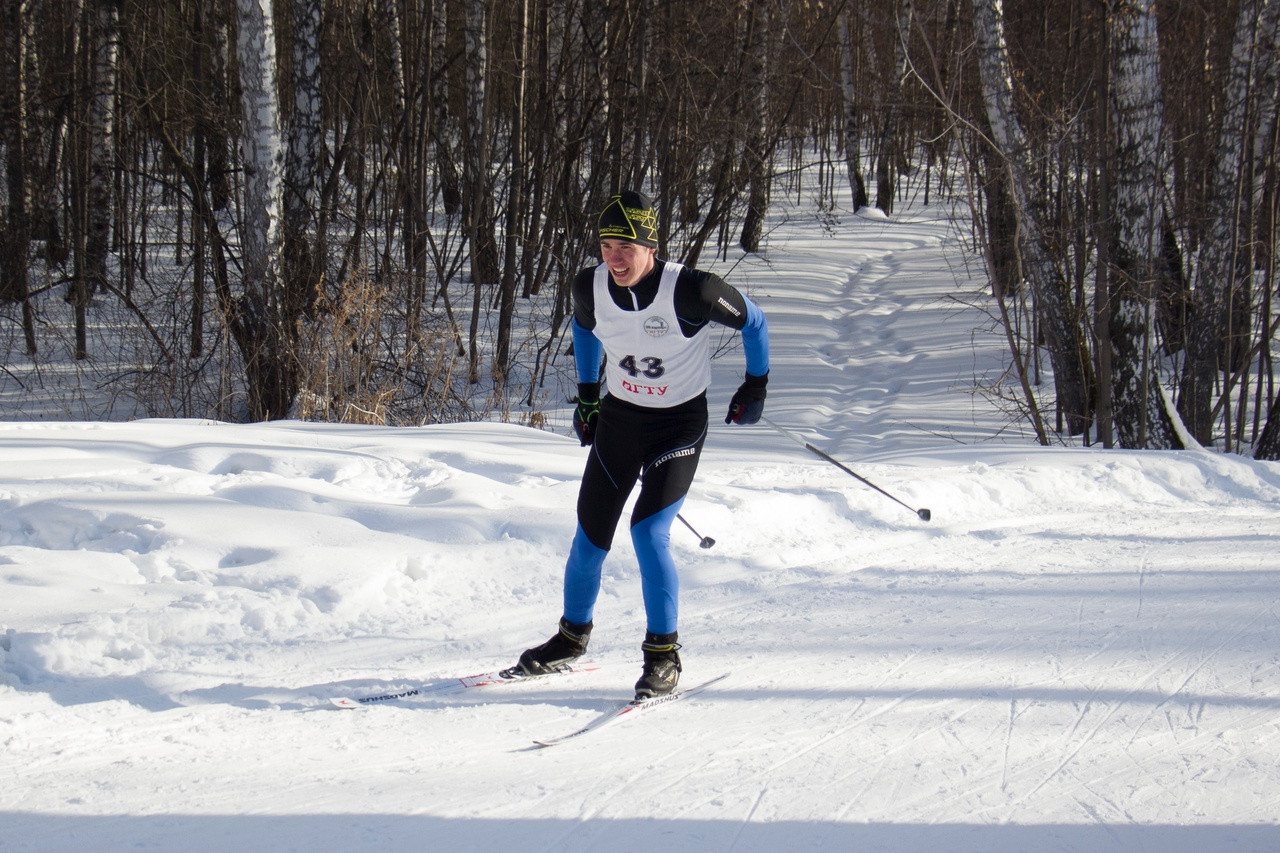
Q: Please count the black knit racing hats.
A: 1